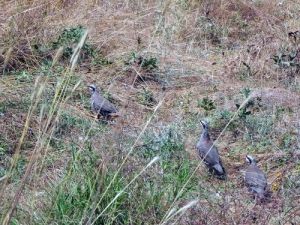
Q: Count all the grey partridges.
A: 3